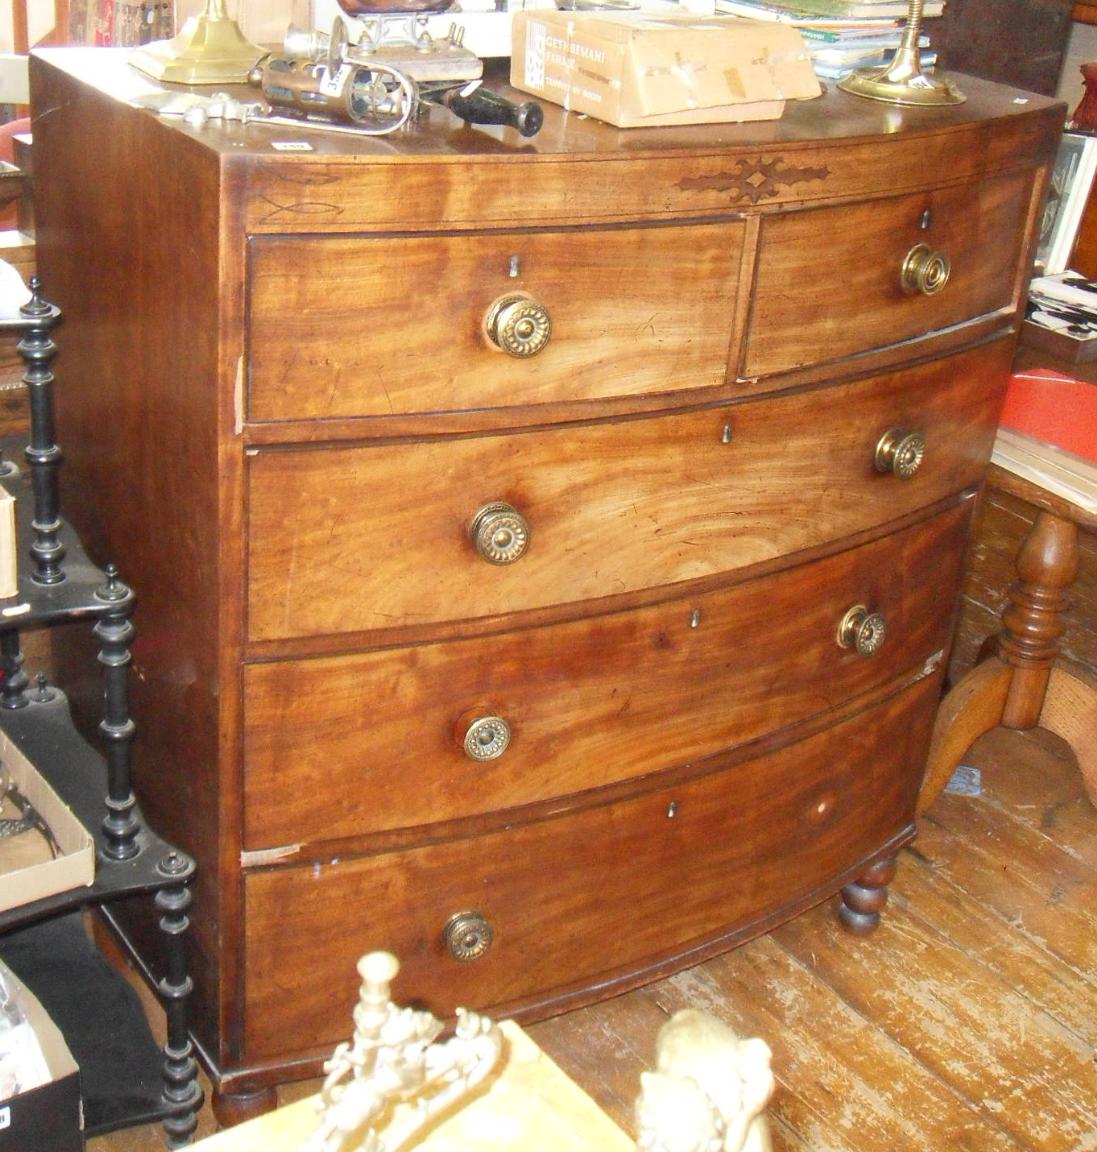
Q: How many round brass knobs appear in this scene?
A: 7